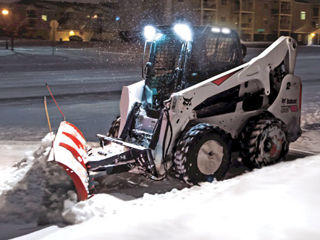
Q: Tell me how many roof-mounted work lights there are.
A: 2